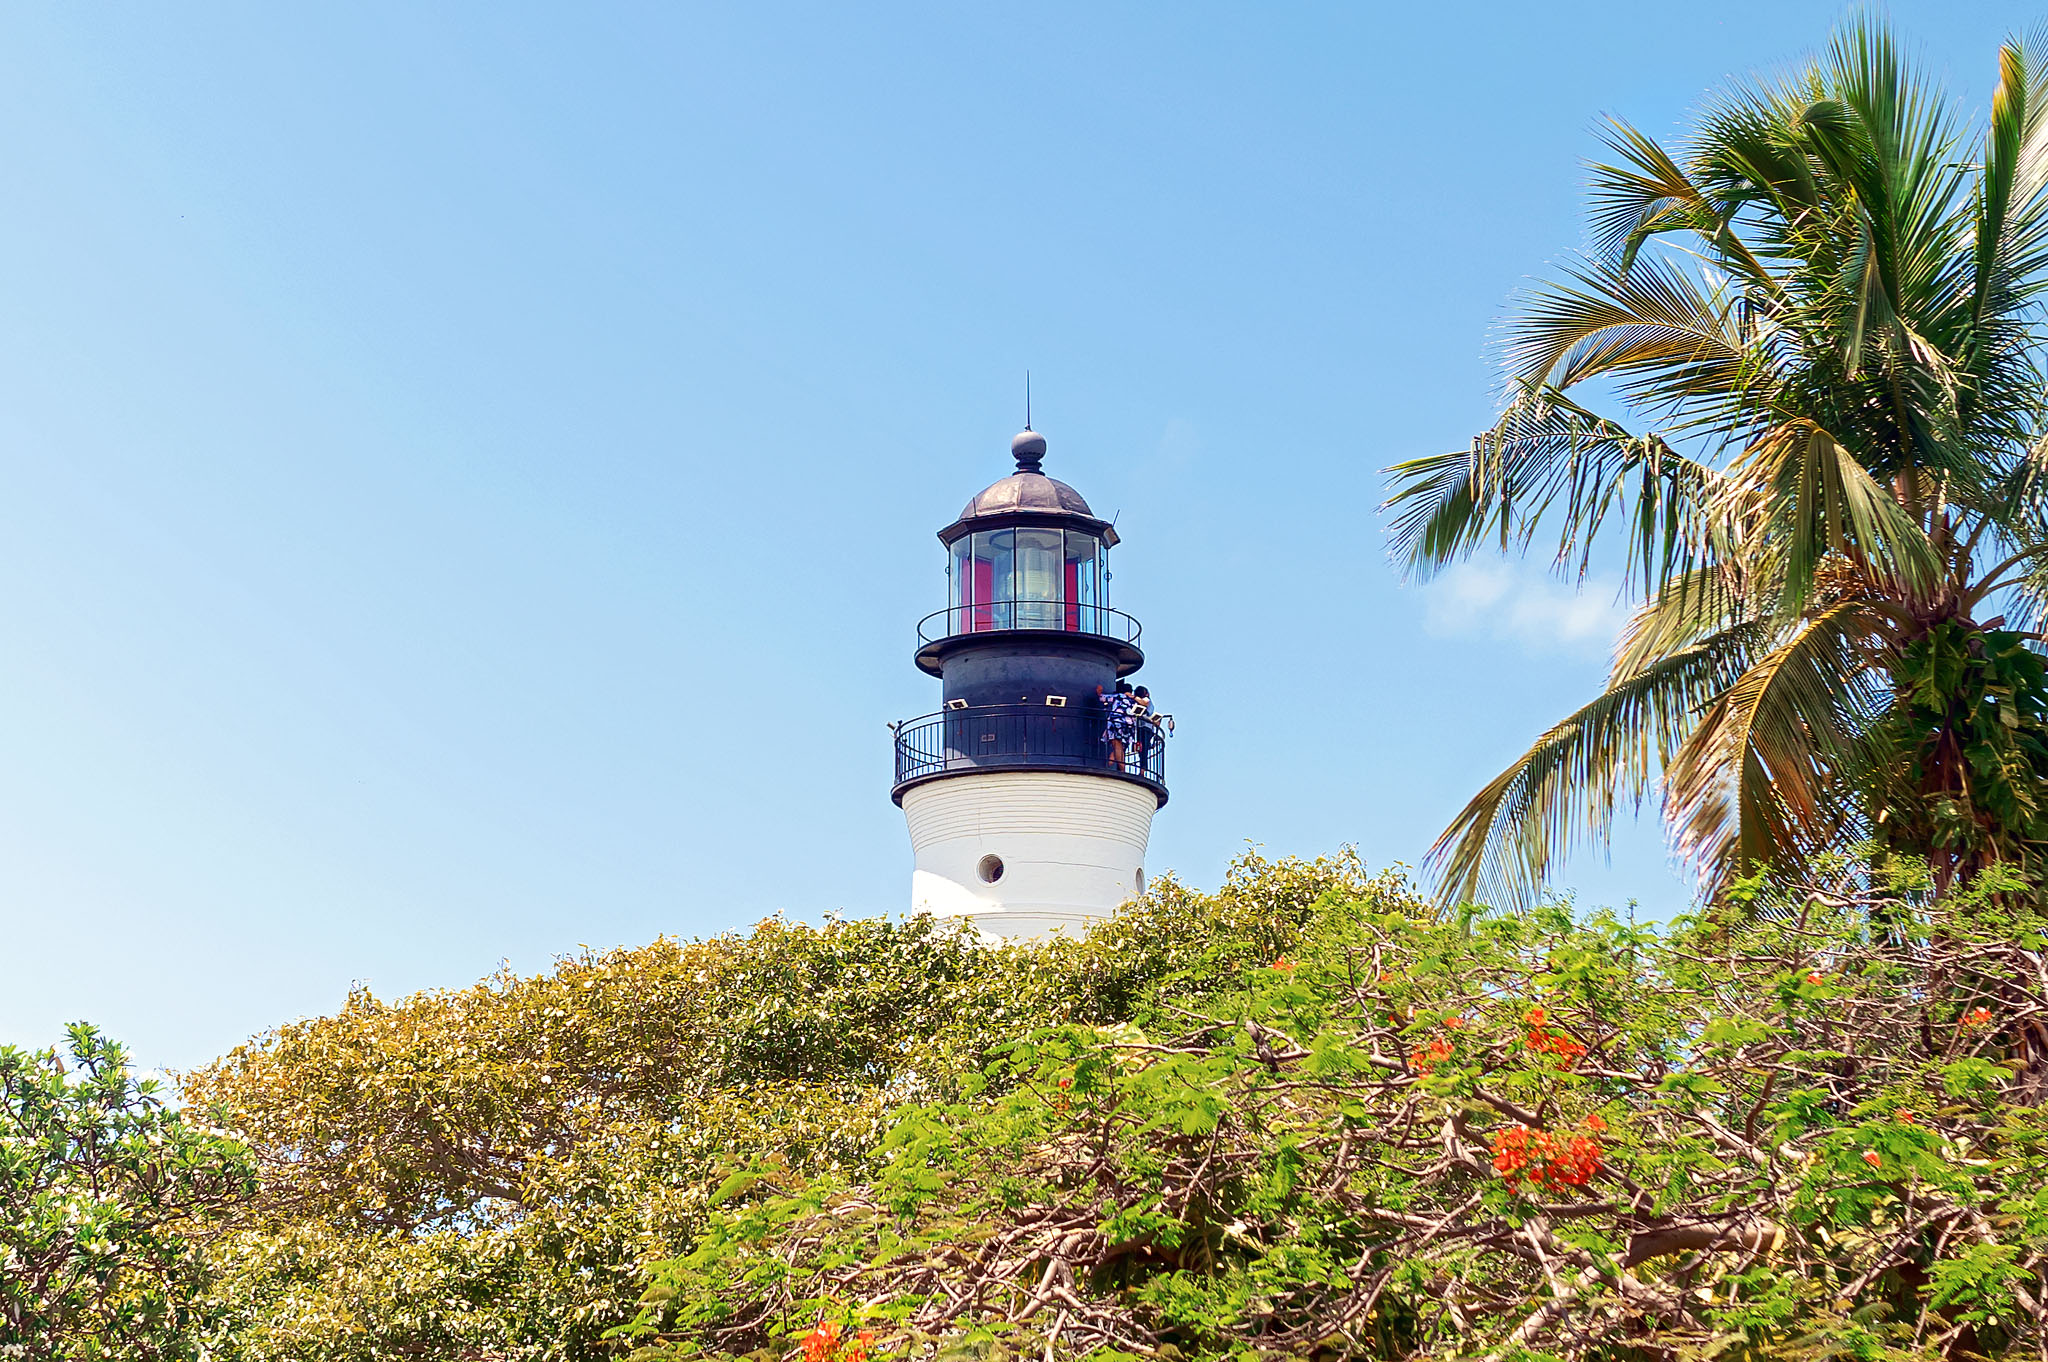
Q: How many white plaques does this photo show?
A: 4